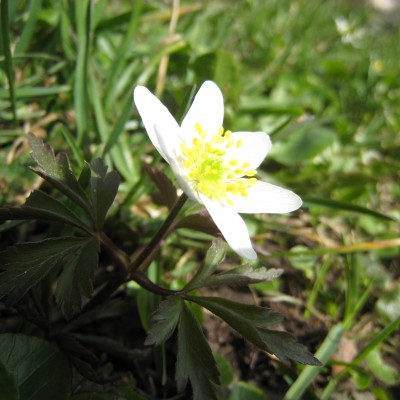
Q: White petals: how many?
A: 6